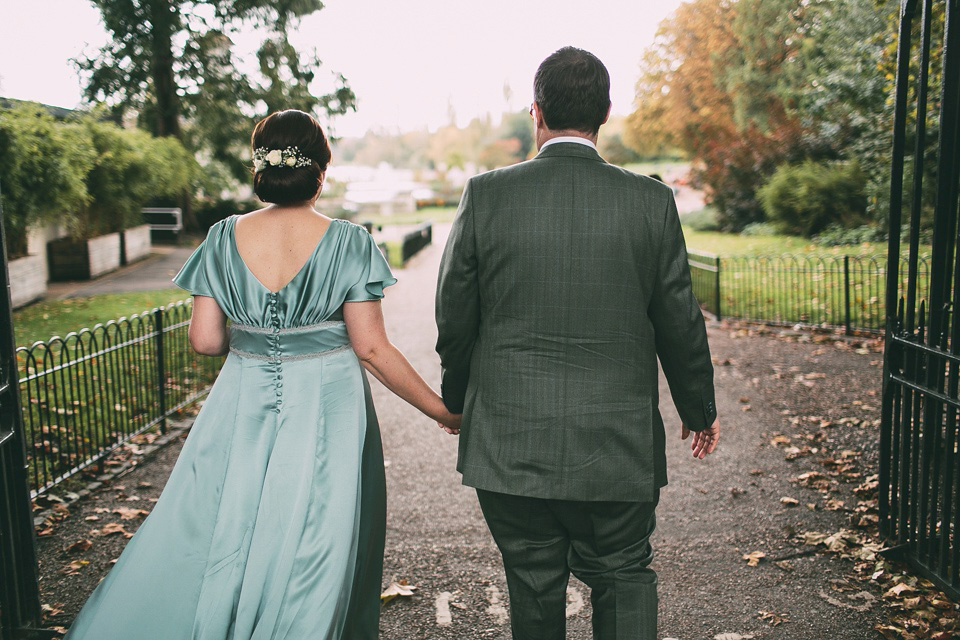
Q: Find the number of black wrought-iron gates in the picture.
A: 2